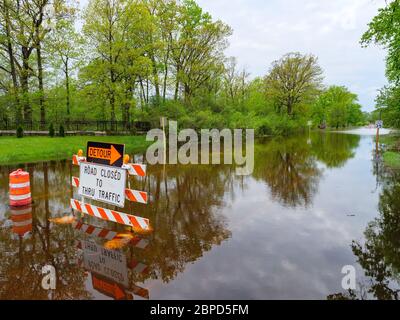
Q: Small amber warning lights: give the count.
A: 2